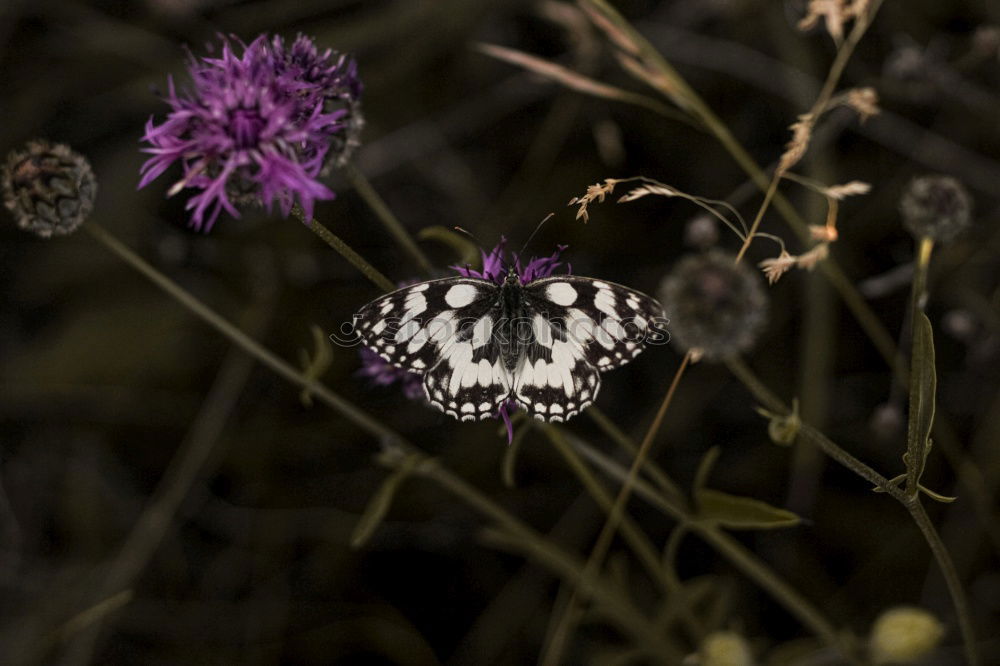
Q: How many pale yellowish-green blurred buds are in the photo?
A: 2